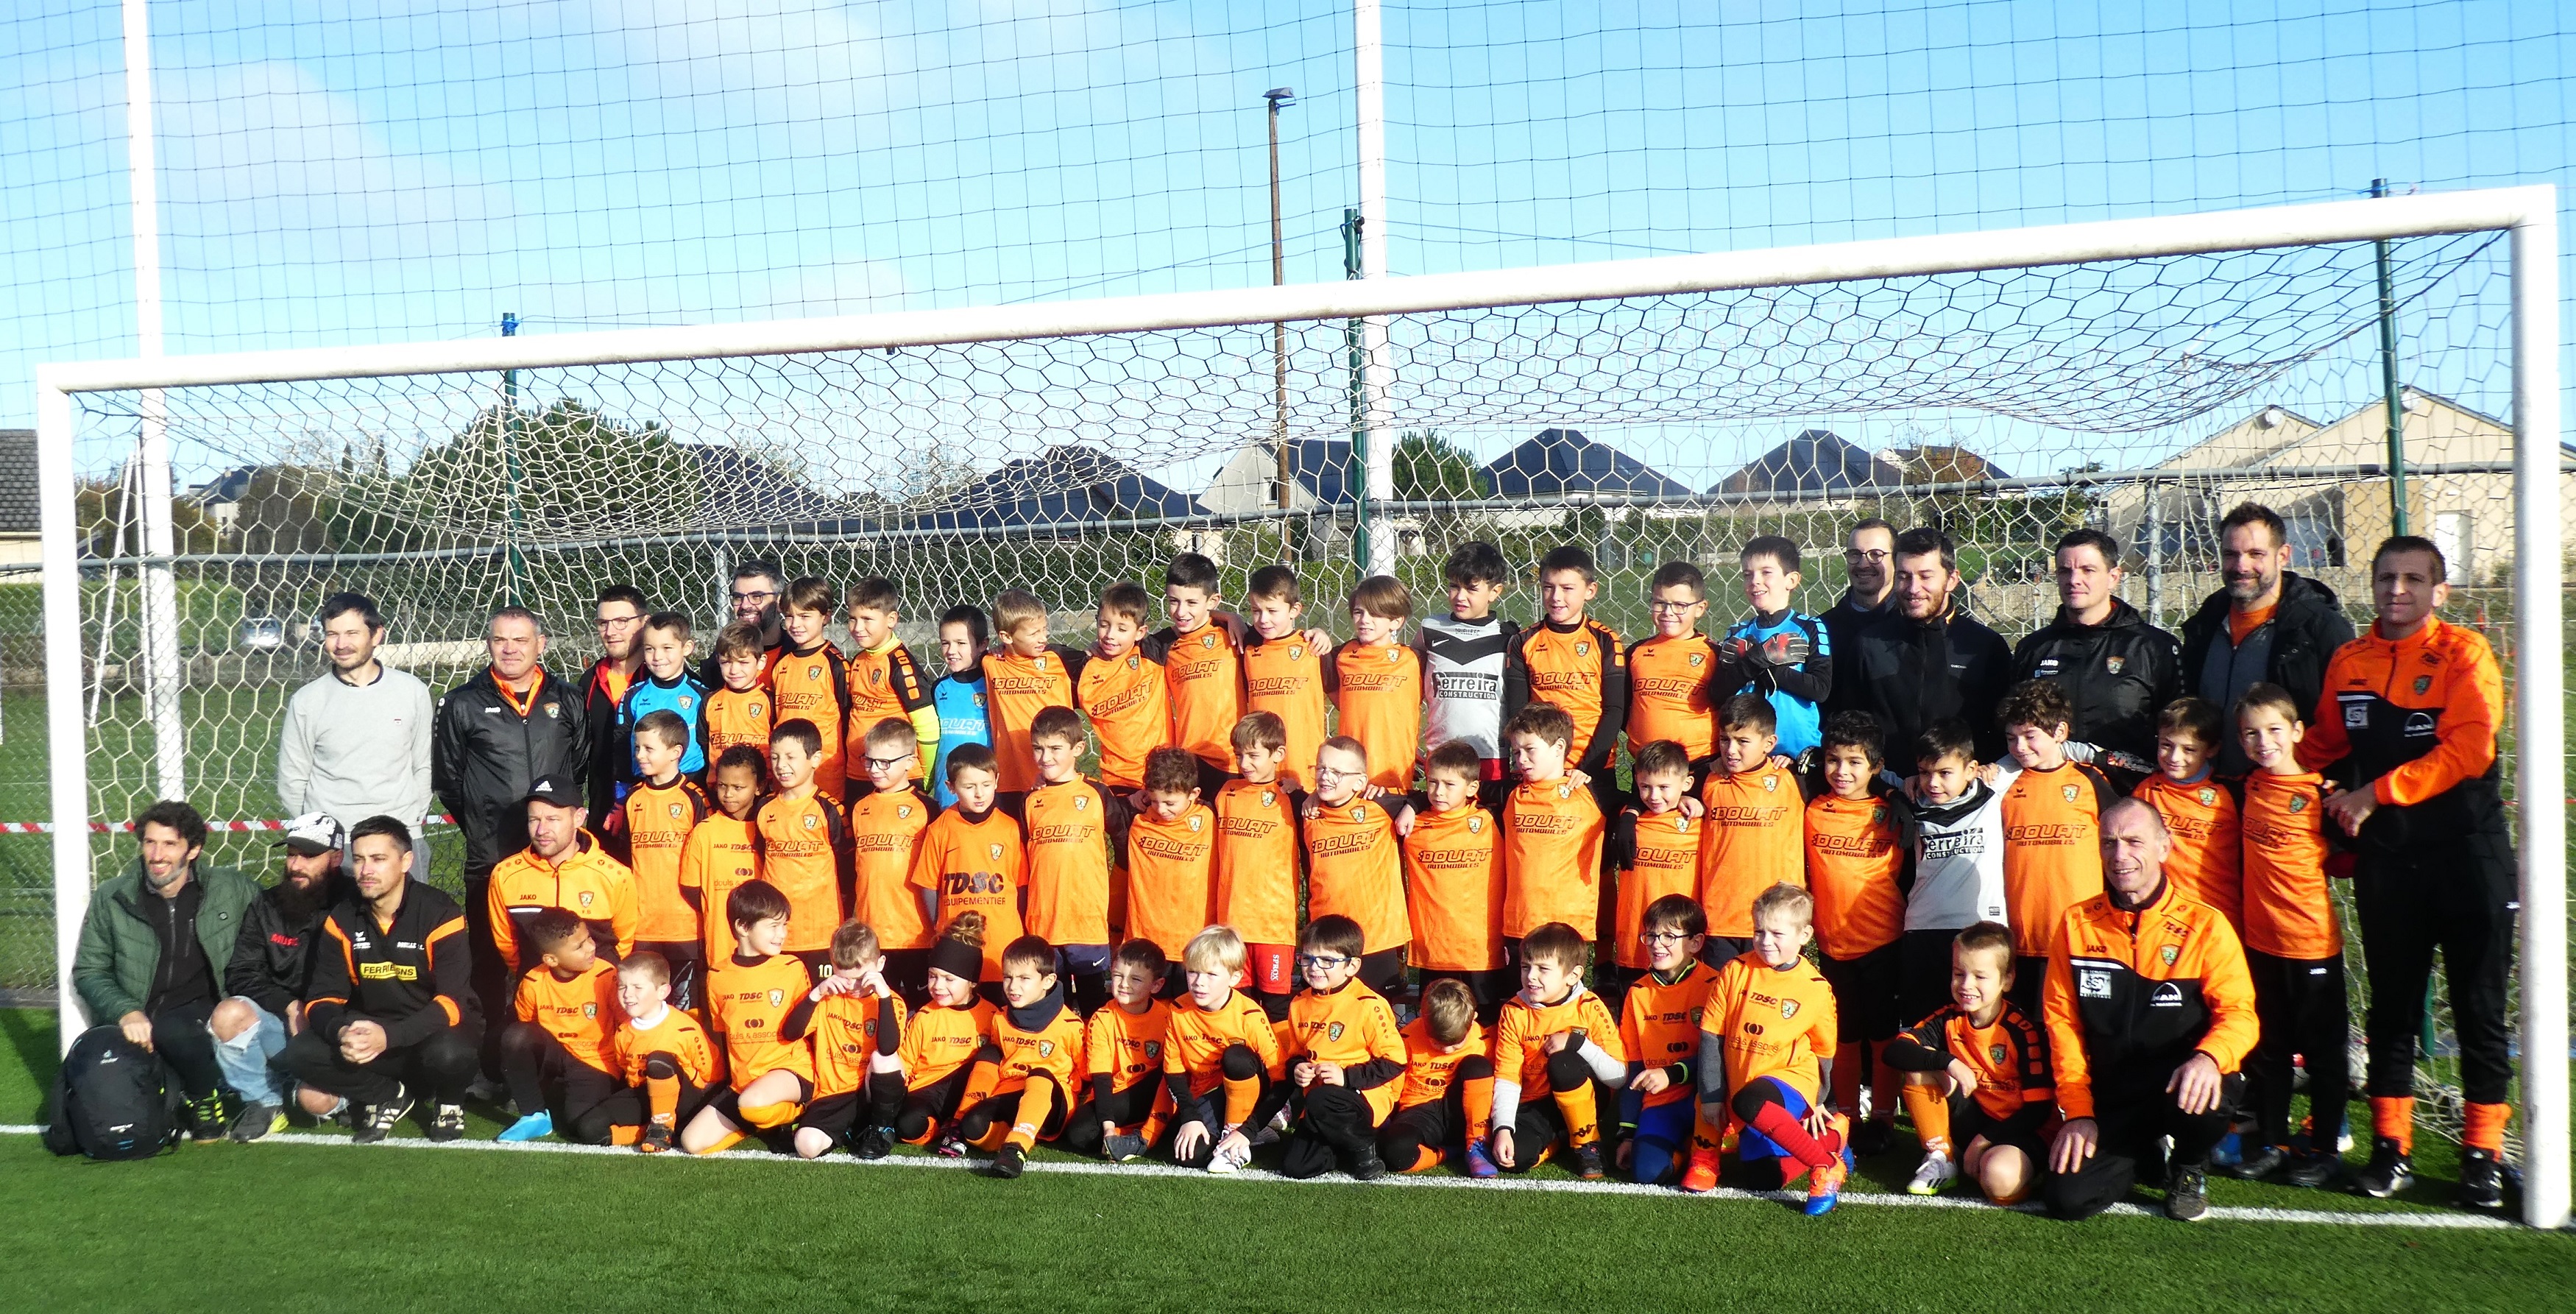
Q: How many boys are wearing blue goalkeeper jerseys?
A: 3